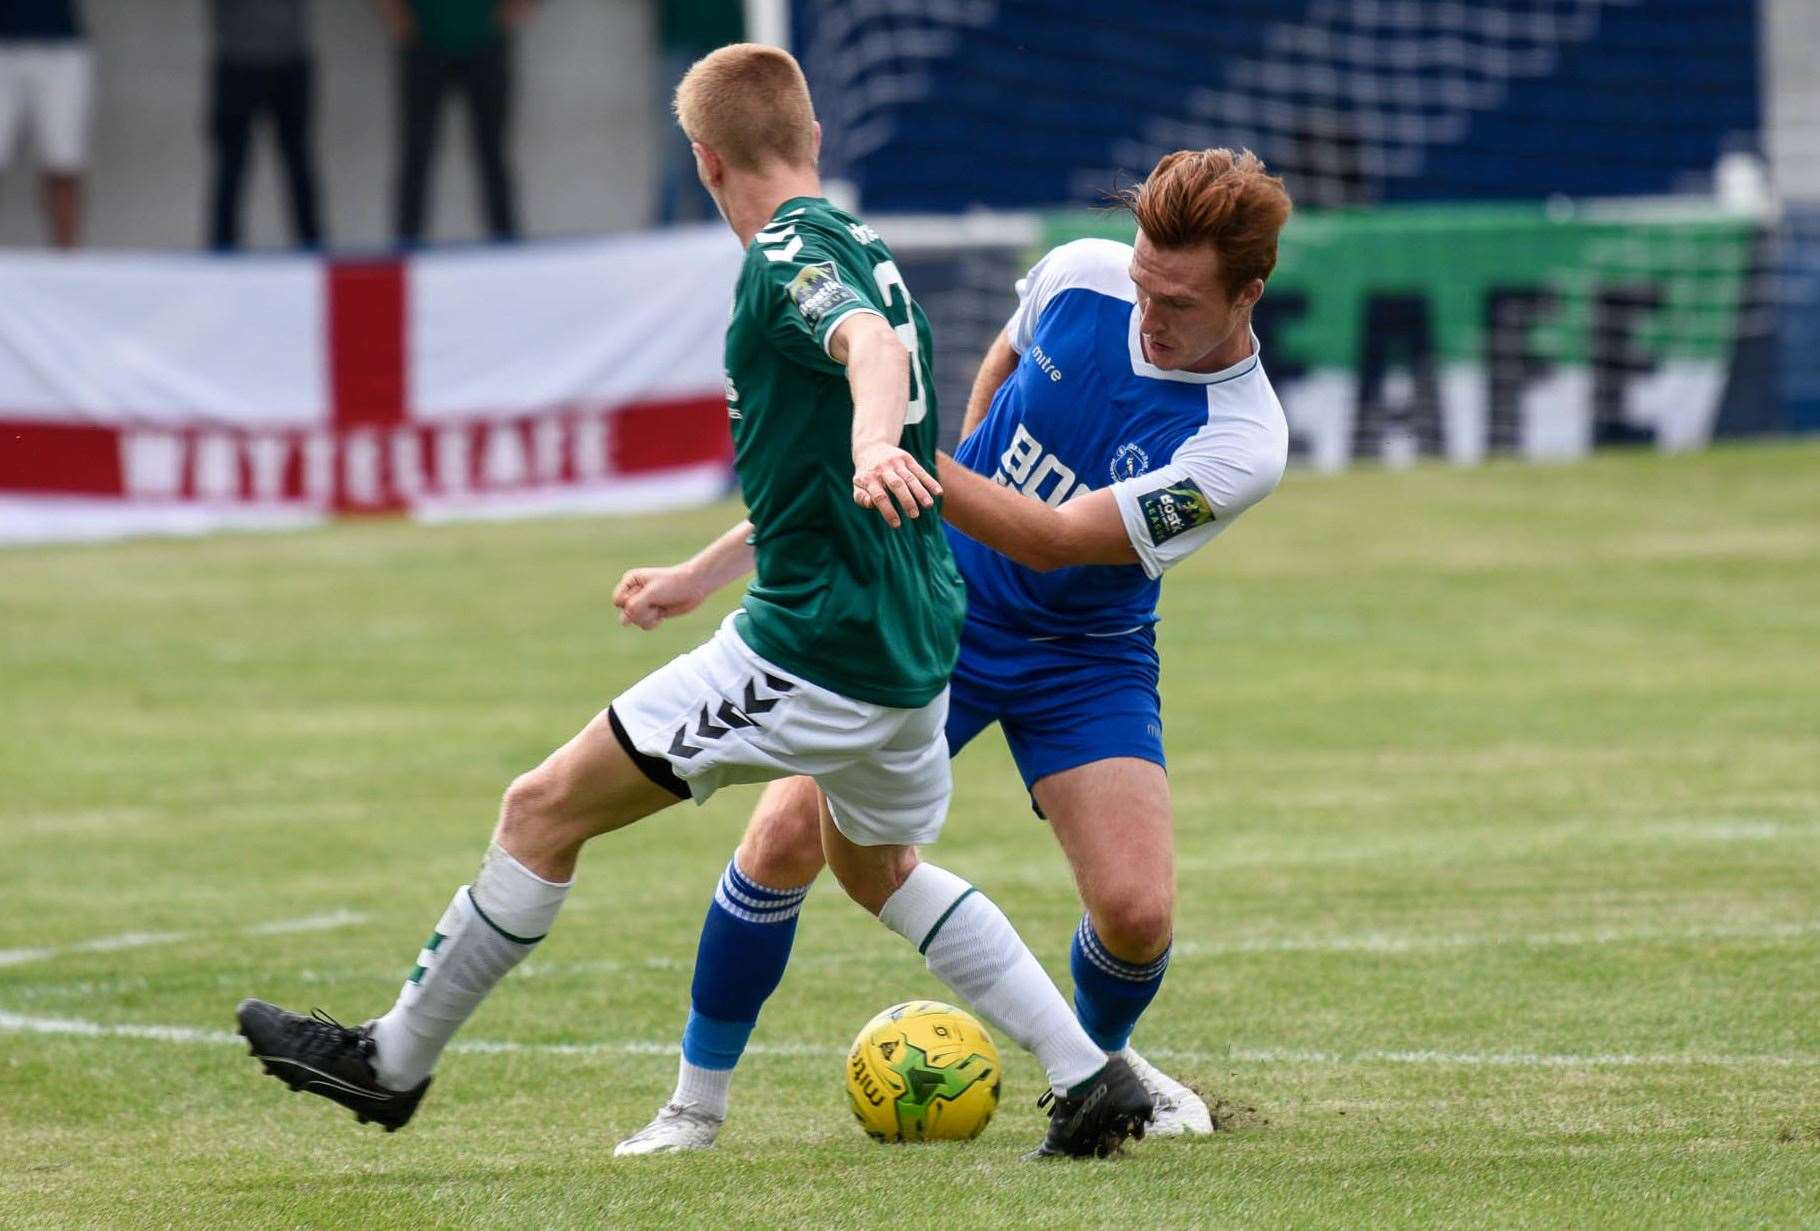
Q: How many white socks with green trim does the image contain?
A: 2